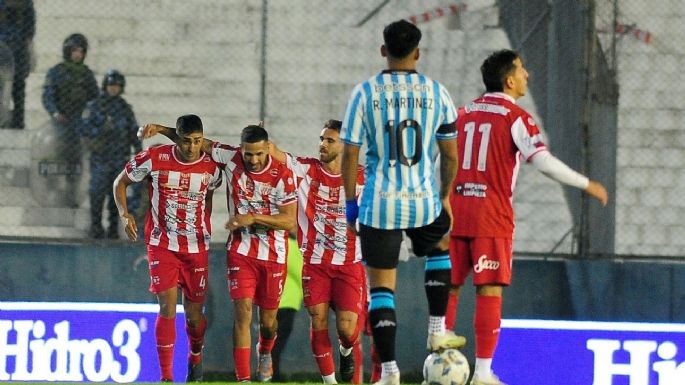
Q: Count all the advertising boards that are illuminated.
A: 2